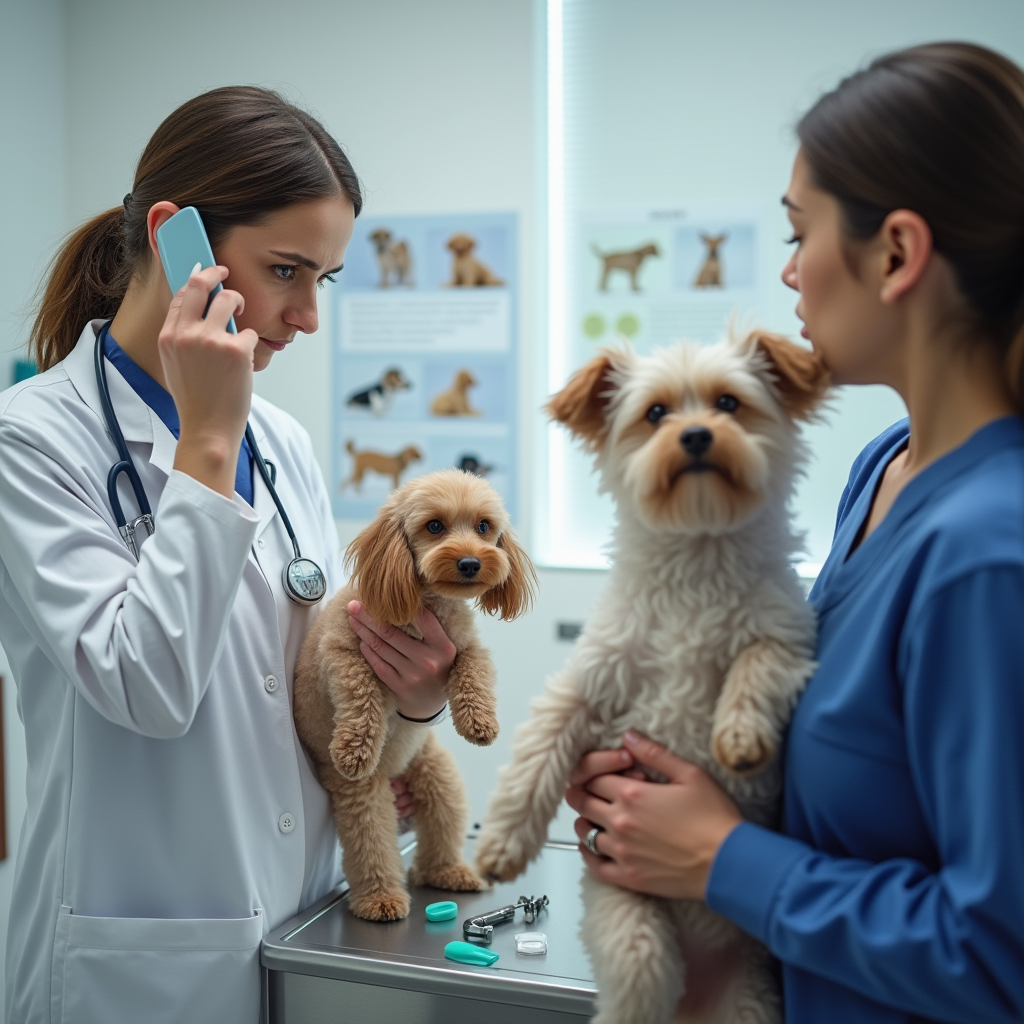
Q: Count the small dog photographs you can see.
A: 8